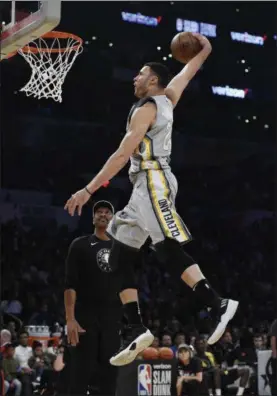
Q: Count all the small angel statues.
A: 0